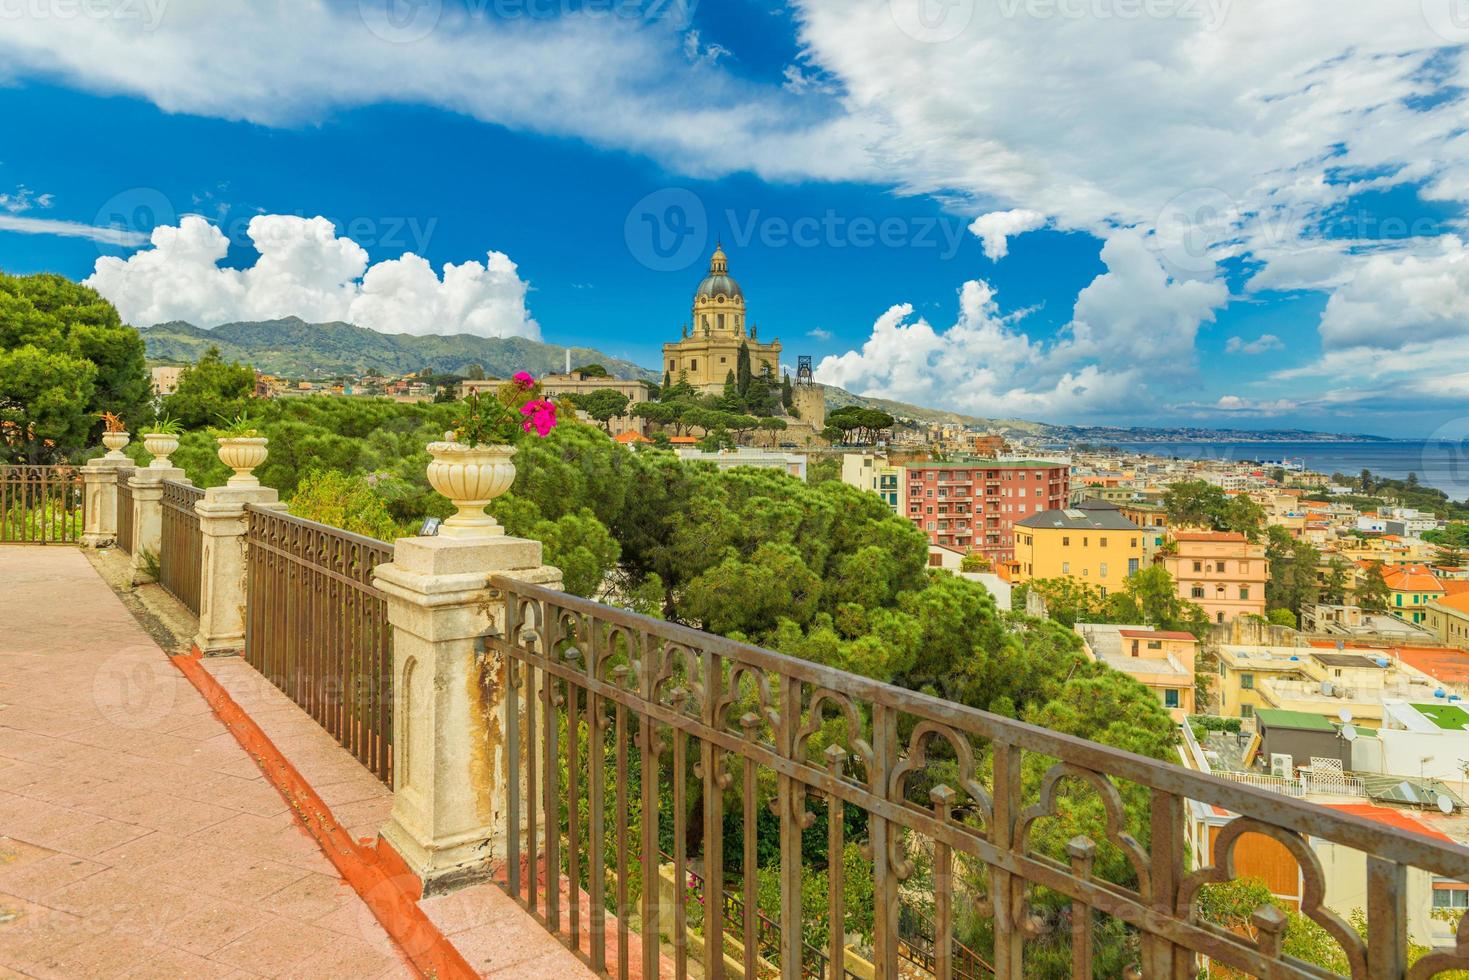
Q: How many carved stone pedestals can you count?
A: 4